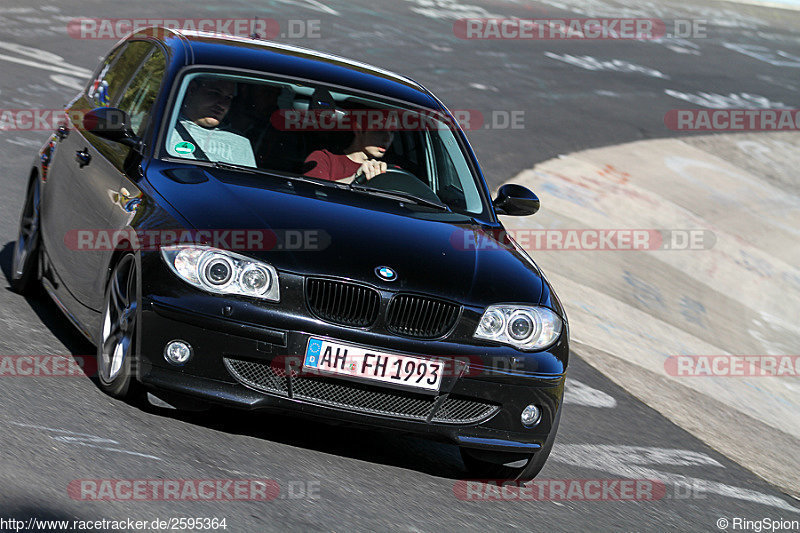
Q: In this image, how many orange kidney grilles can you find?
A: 0